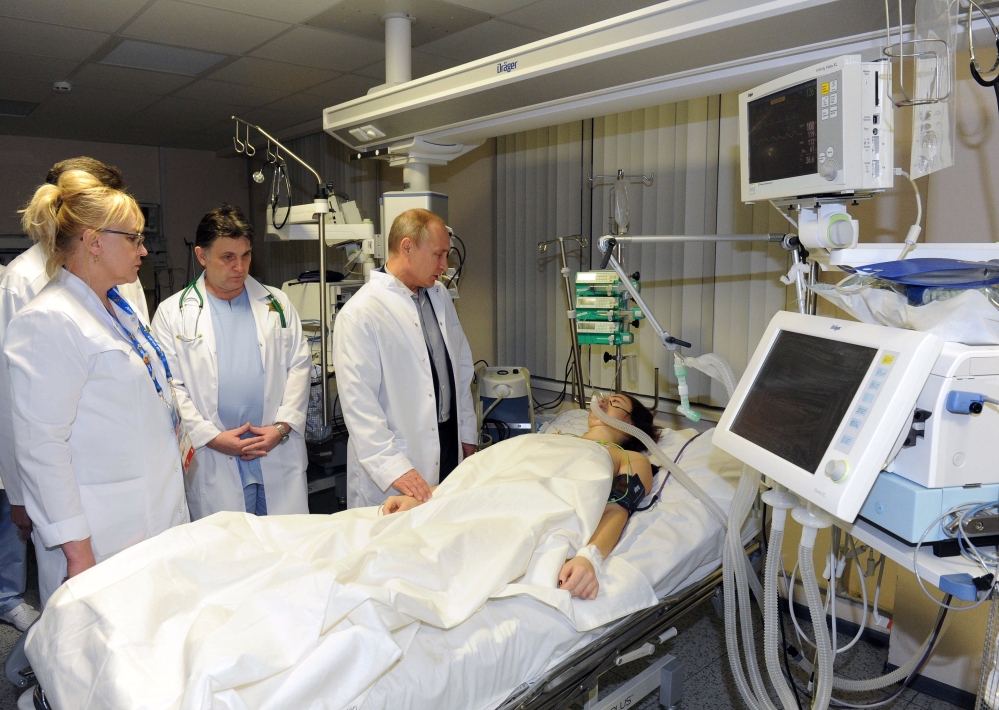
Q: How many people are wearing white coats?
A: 4